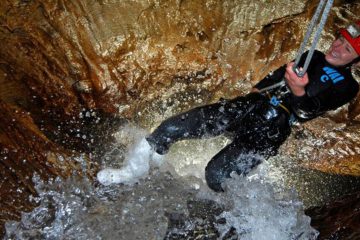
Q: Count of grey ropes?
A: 2